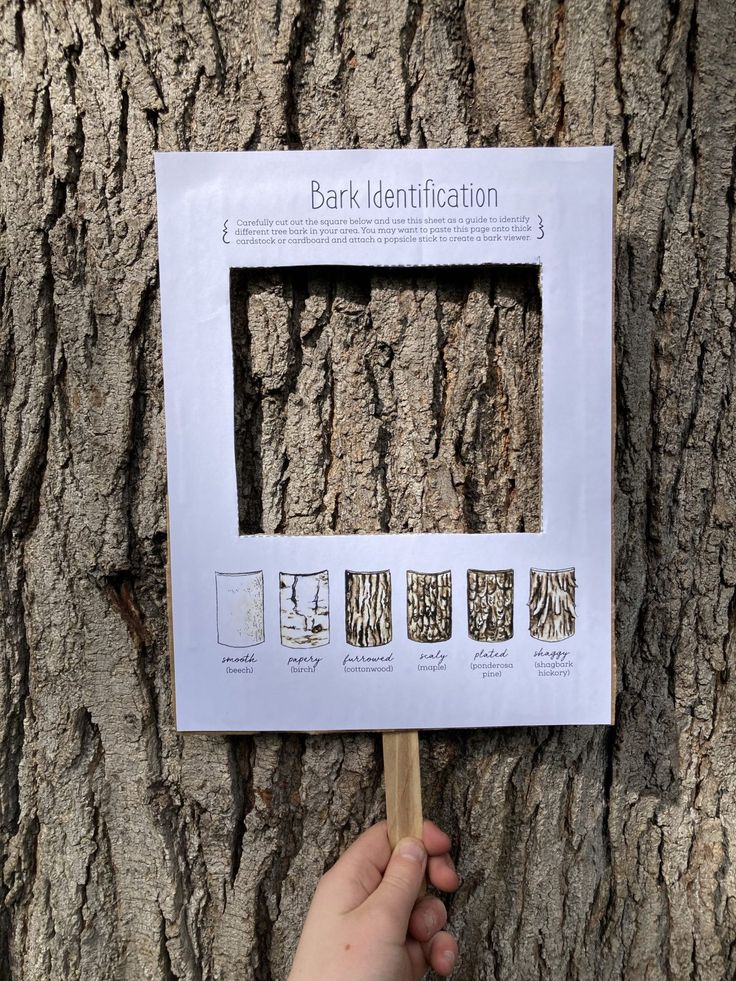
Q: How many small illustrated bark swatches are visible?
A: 6